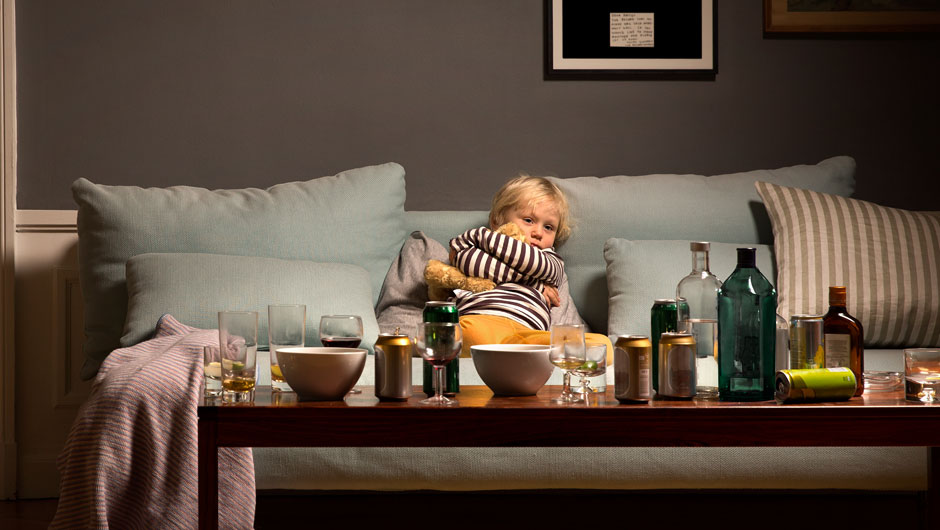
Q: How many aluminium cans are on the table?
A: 7